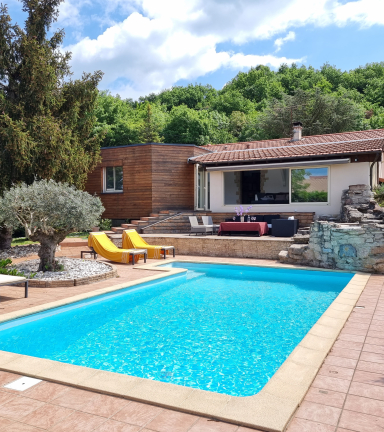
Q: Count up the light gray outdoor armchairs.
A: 2